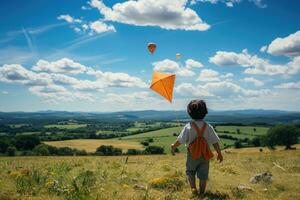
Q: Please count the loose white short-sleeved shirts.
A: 1